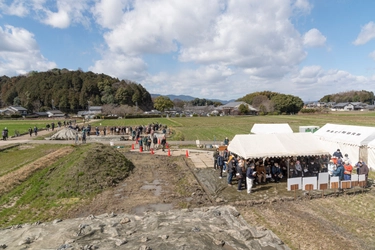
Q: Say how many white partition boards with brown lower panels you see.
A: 7